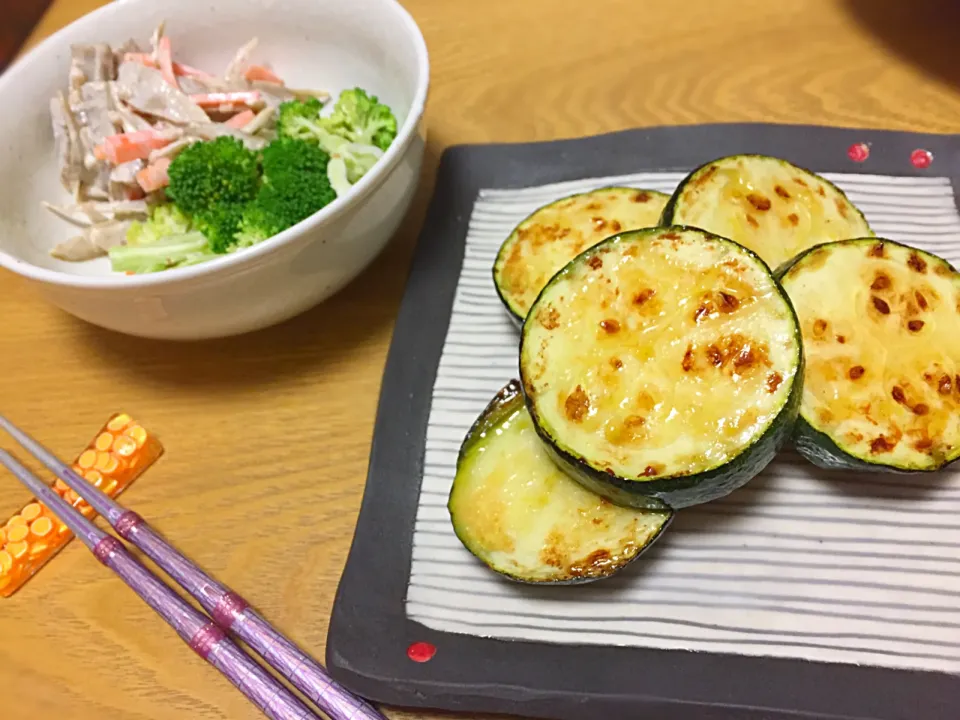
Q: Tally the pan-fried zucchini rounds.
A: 5